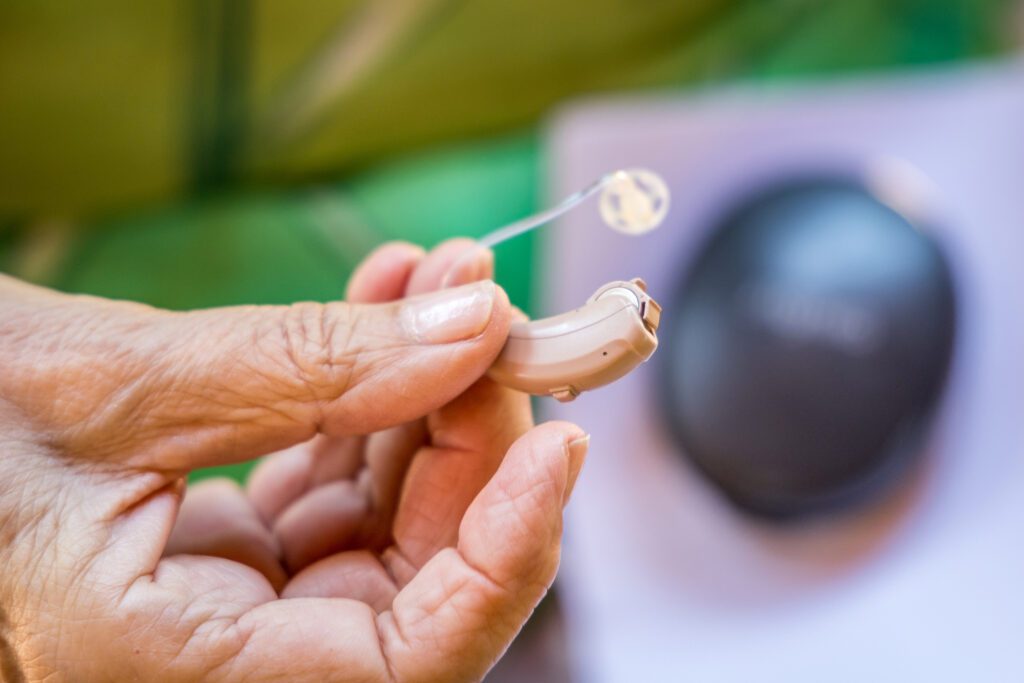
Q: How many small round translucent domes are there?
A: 1